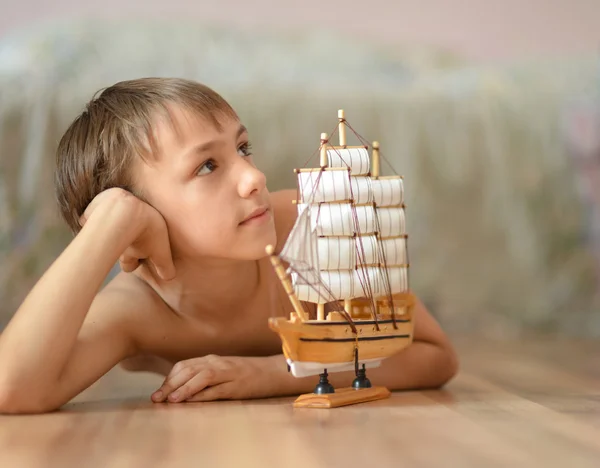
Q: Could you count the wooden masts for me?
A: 3